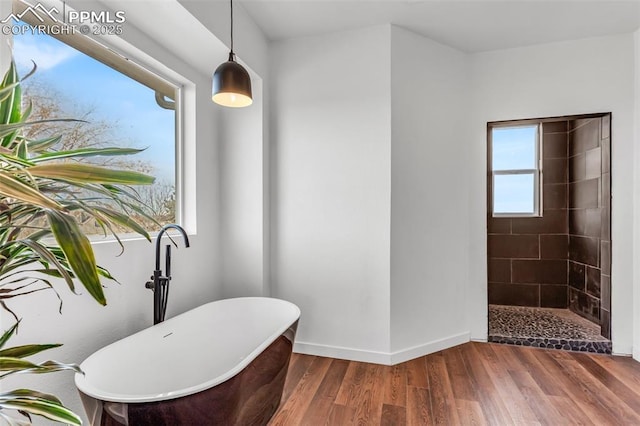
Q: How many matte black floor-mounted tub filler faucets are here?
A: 1